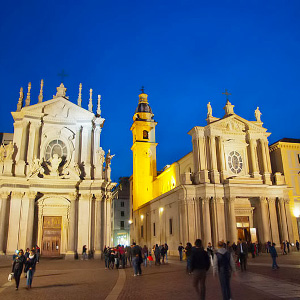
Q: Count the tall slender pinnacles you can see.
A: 6